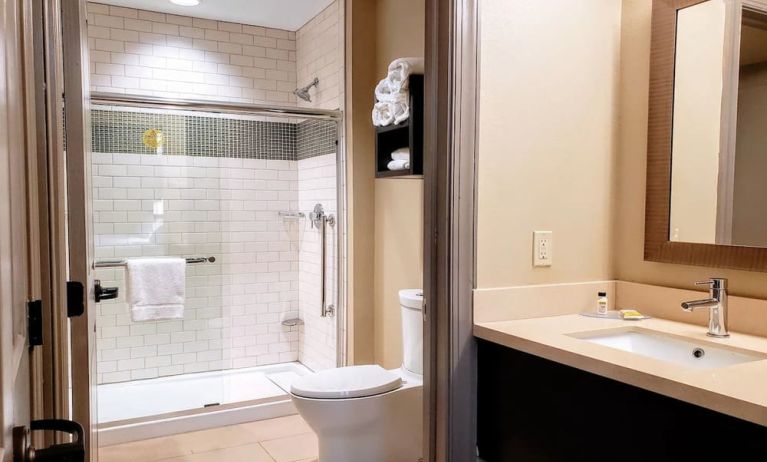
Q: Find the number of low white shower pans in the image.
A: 1